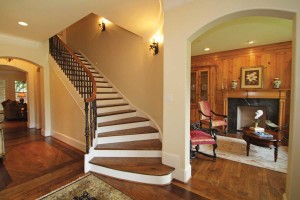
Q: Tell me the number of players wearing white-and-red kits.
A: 0